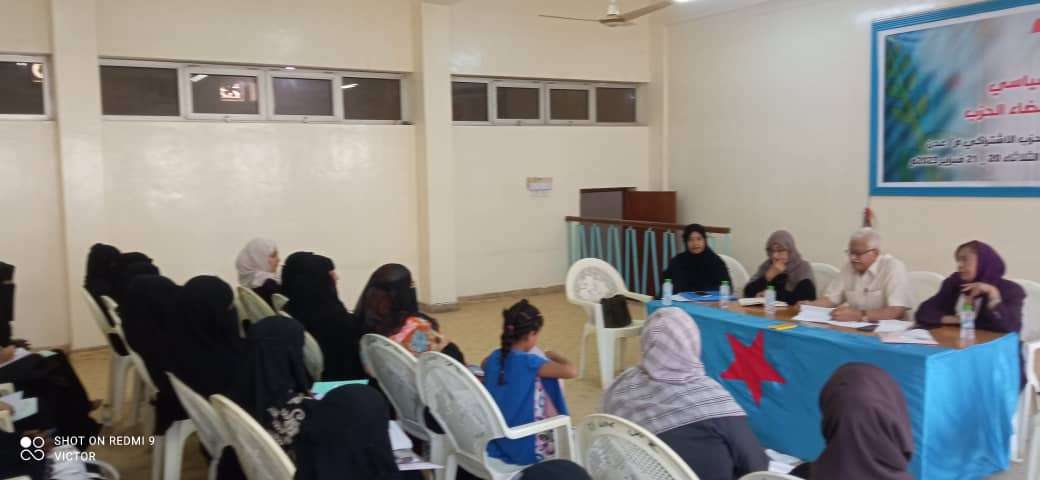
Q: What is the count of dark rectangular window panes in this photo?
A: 9